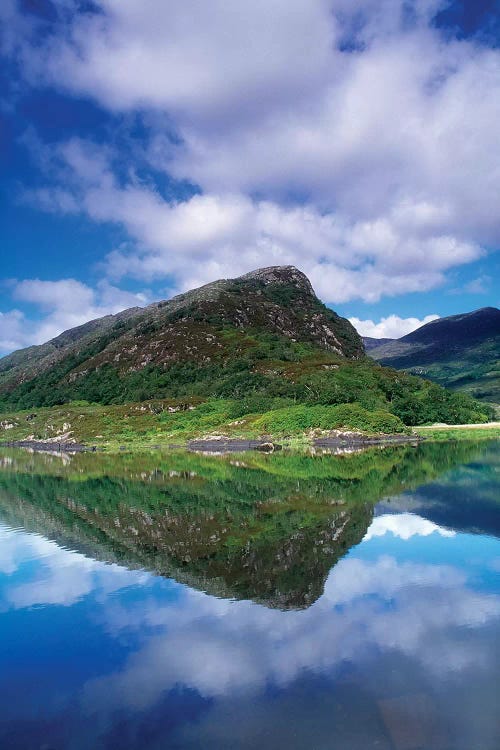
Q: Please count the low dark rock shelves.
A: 3